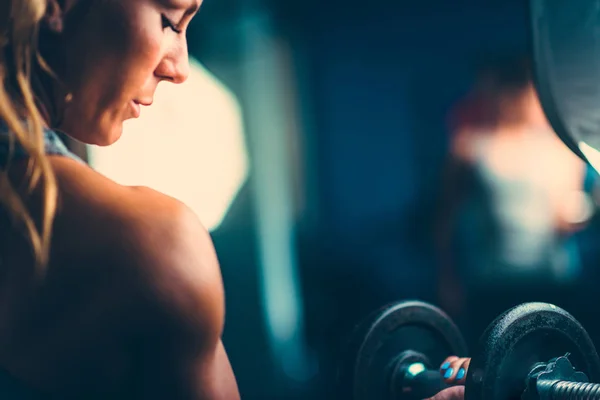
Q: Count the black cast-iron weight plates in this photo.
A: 2